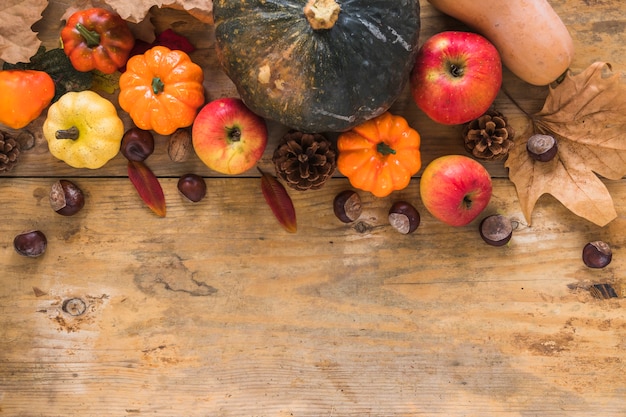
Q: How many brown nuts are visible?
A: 10